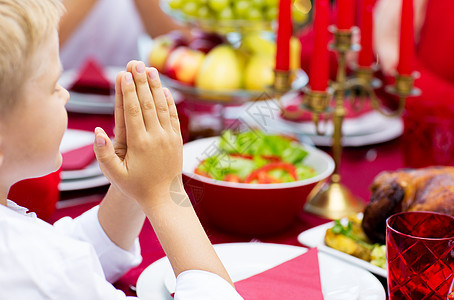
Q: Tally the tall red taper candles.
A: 5